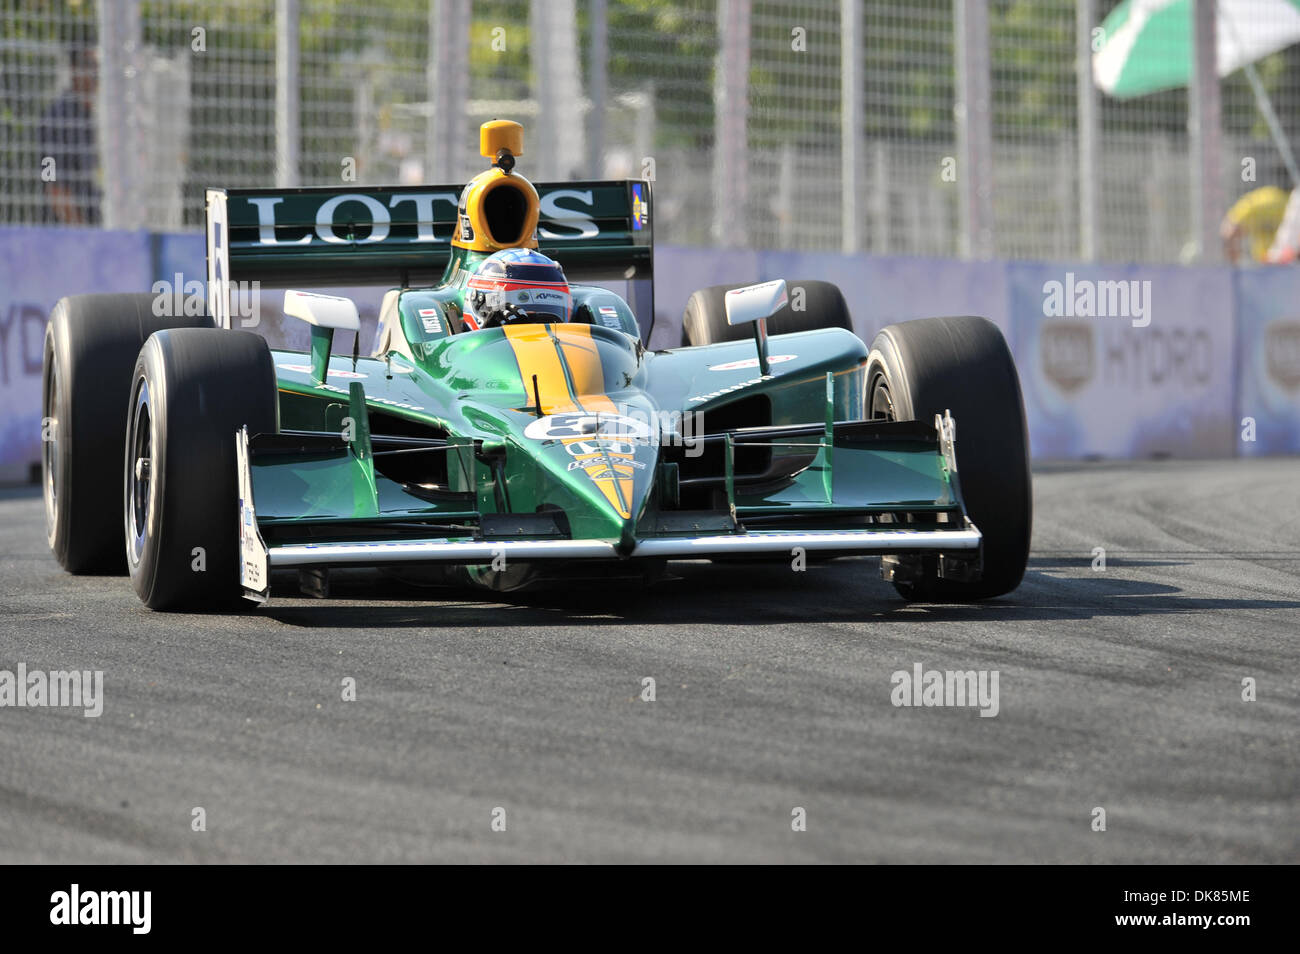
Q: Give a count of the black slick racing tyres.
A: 4